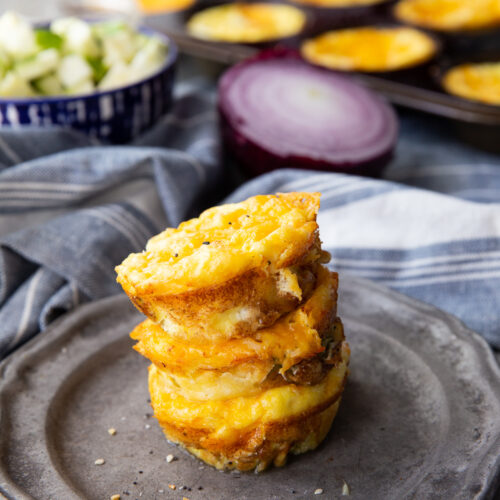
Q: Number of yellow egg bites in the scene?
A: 9